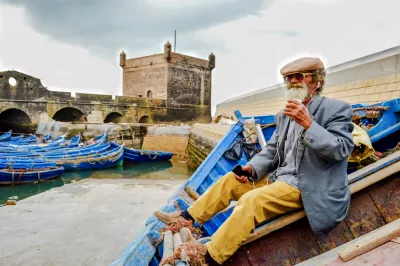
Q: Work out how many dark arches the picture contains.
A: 4